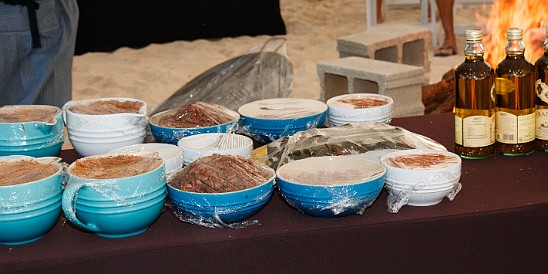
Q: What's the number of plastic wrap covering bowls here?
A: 12